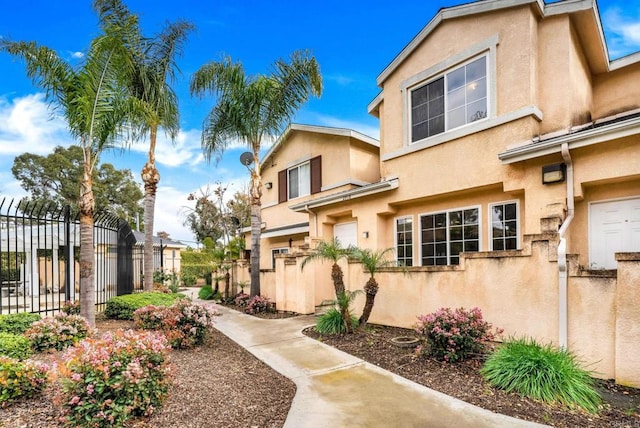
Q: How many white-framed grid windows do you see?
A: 4